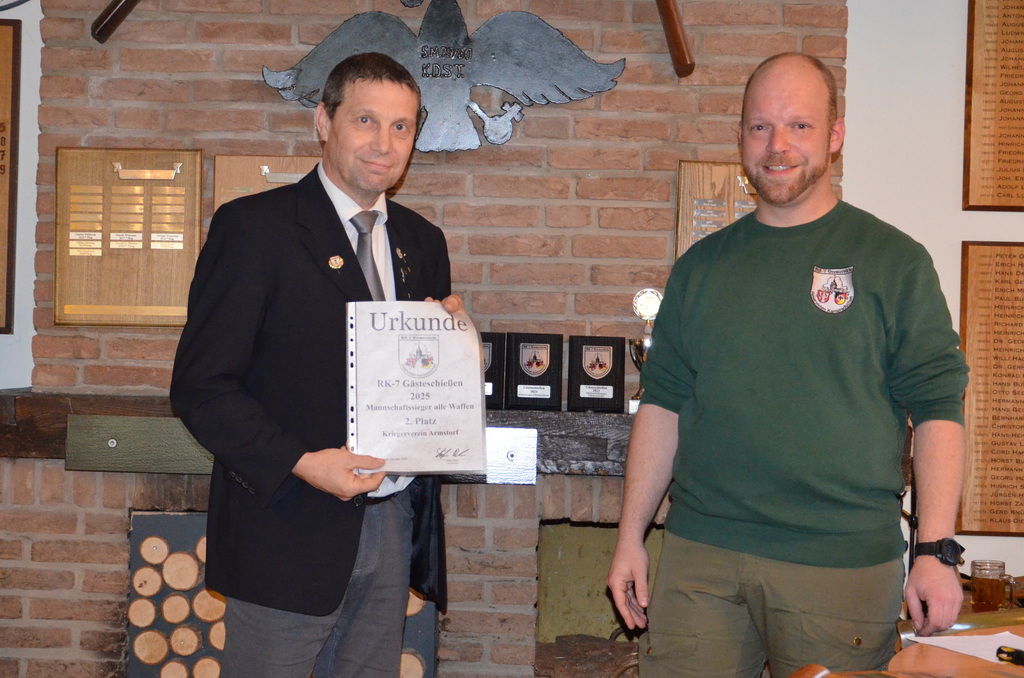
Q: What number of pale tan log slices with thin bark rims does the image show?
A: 14